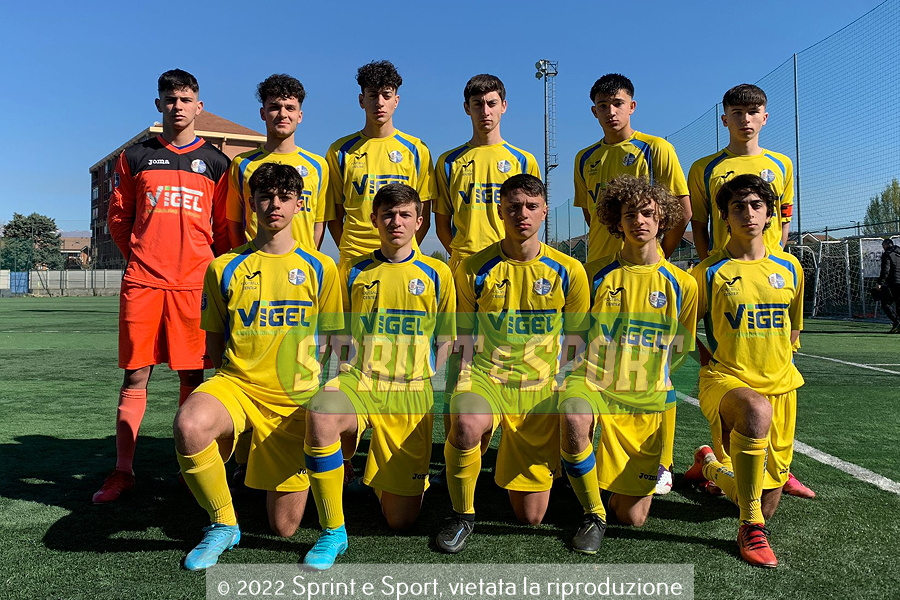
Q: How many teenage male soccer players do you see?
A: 11